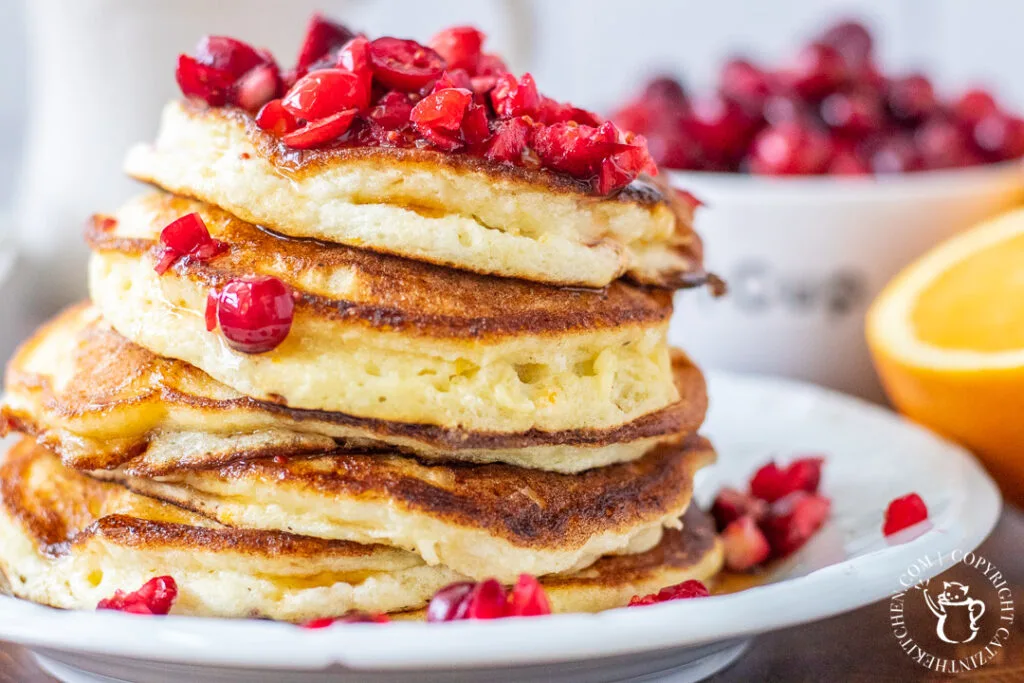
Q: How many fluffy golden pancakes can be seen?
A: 5